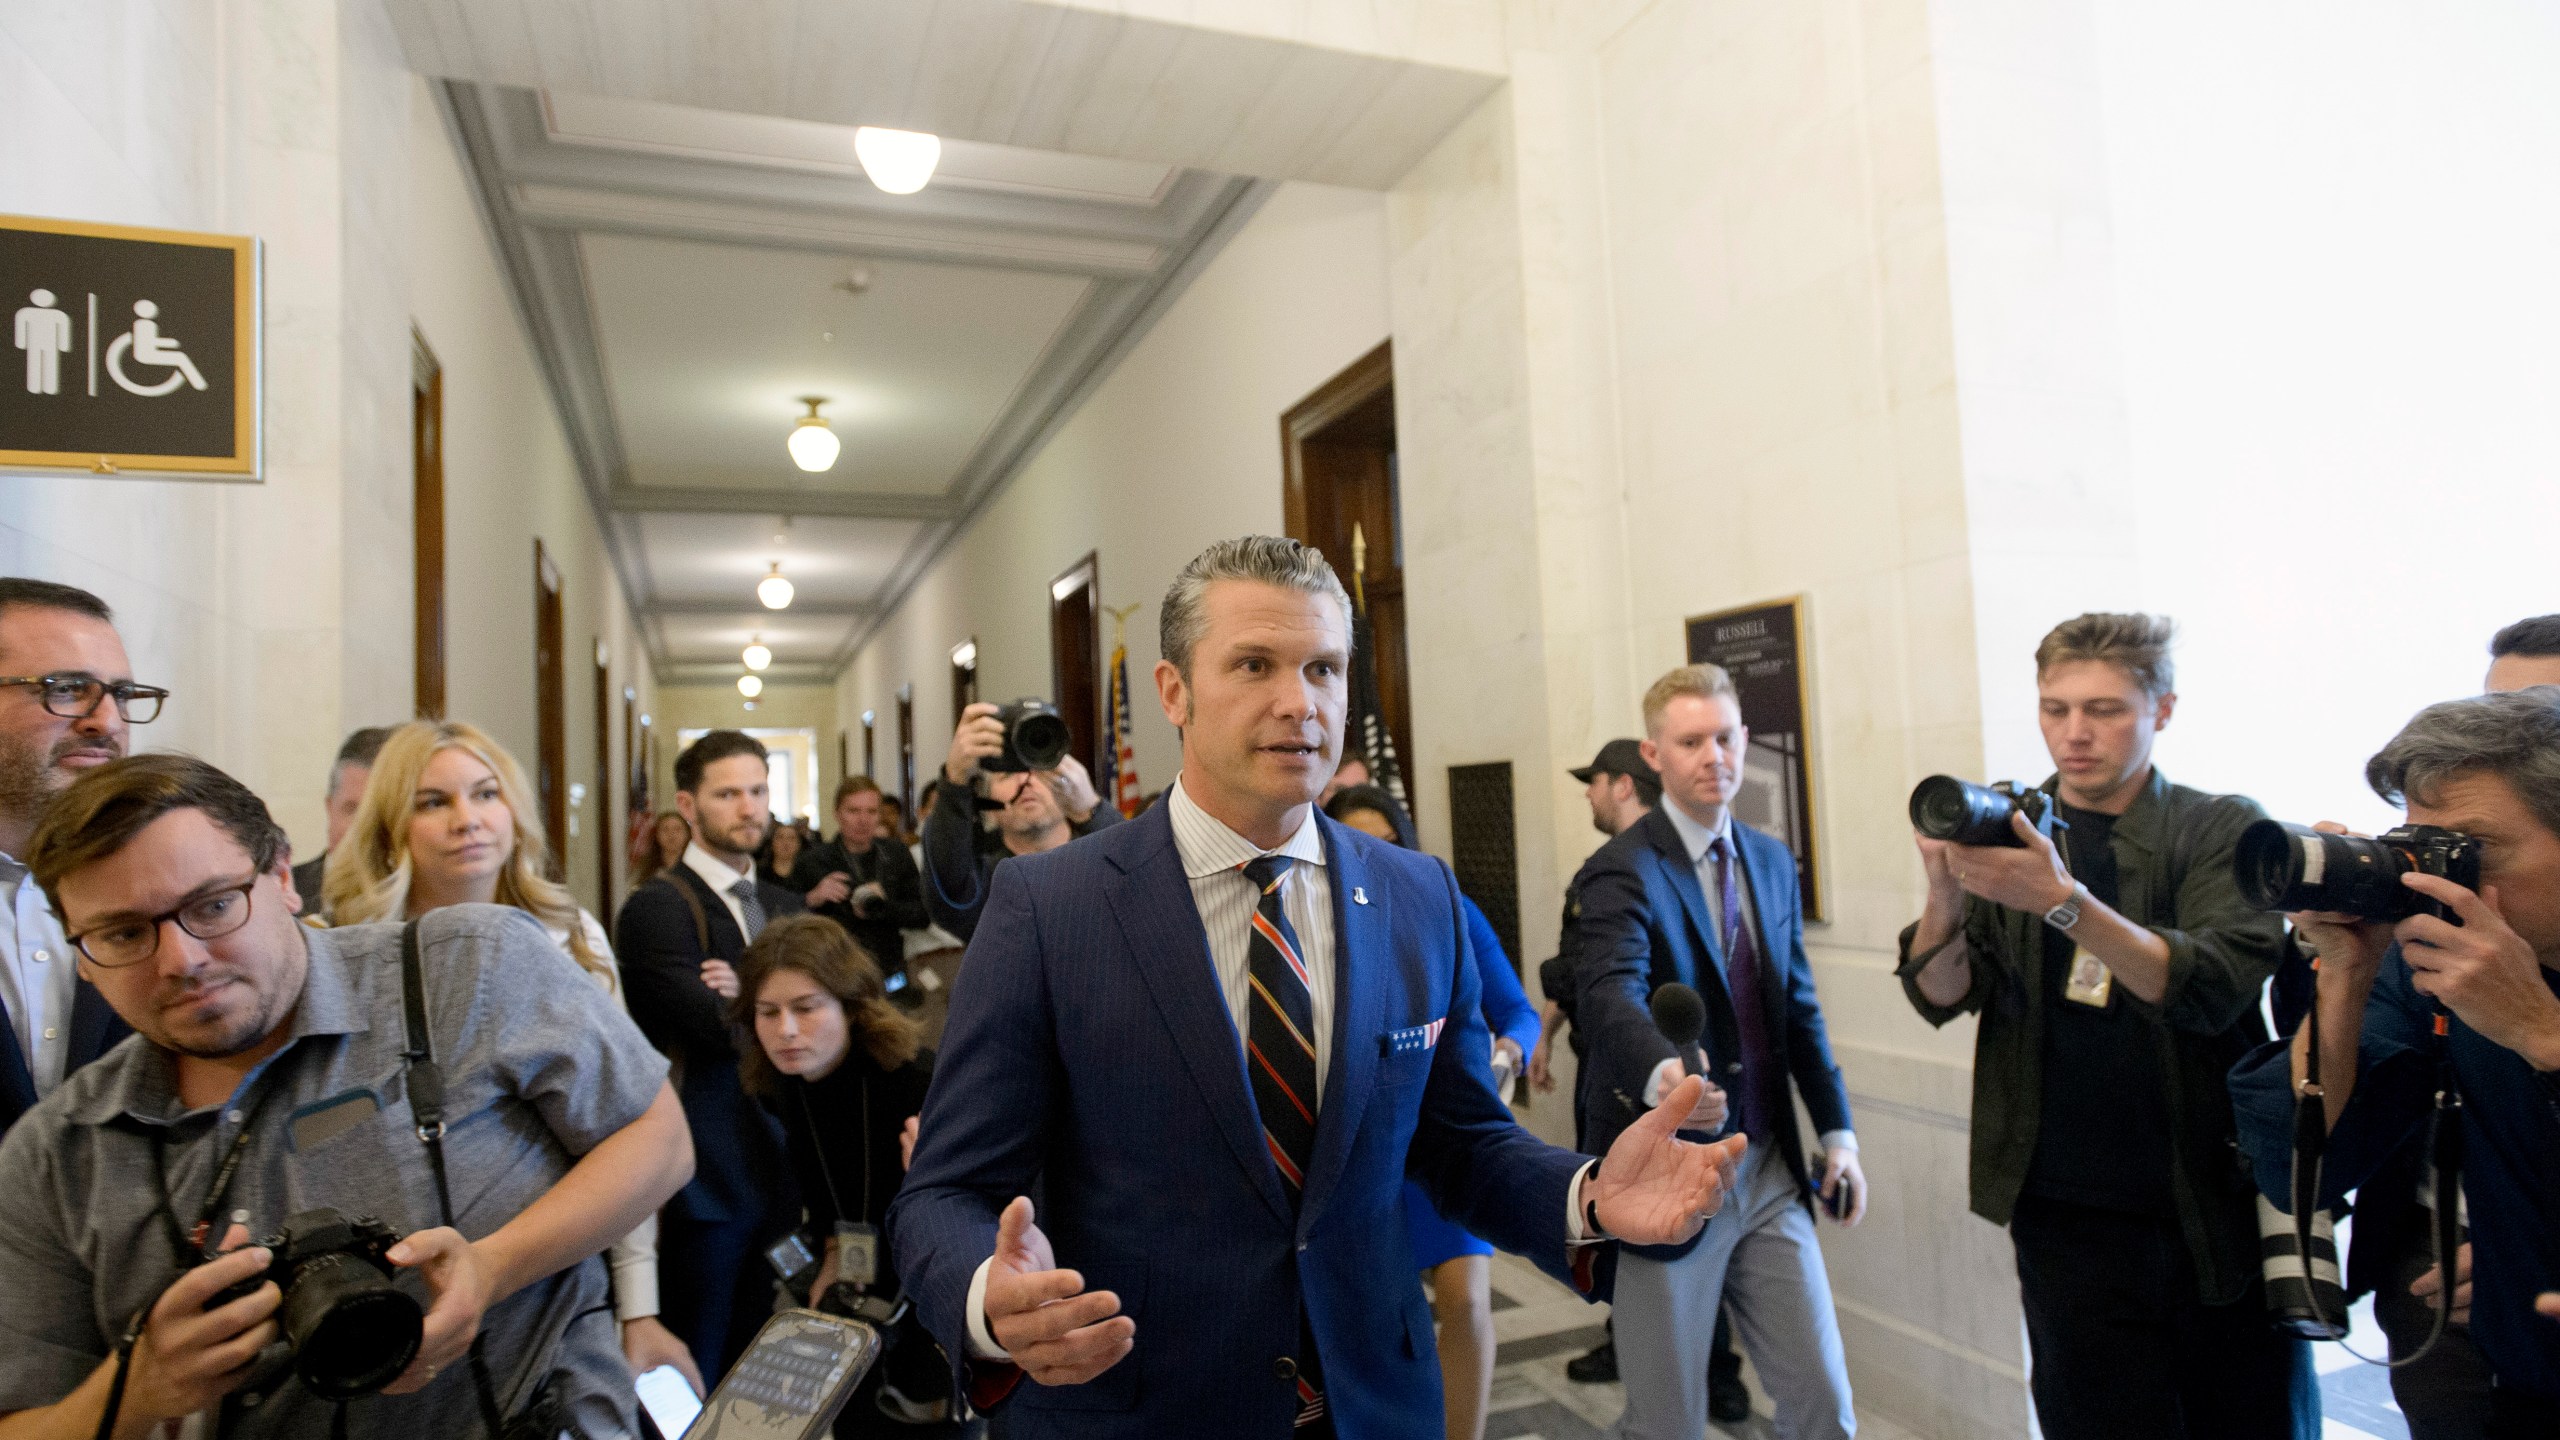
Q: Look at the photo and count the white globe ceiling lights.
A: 5